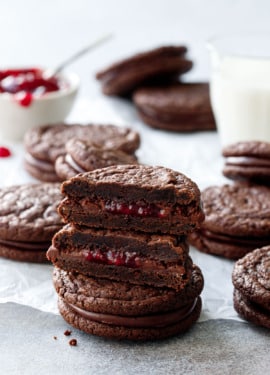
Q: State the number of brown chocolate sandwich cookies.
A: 11